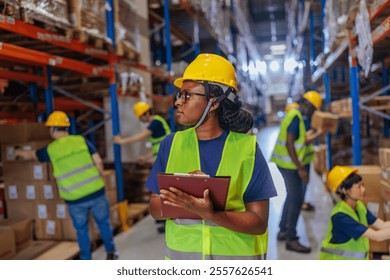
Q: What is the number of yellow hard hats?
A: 6